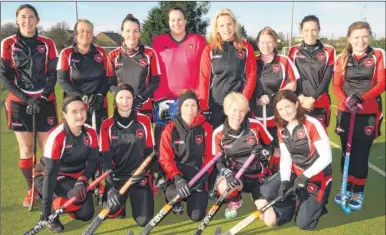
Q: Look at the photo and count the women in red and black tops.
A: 12